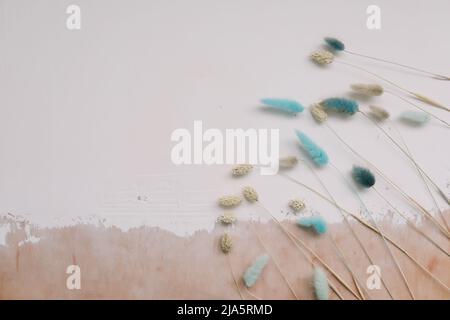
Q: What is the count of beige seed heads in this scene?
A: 11